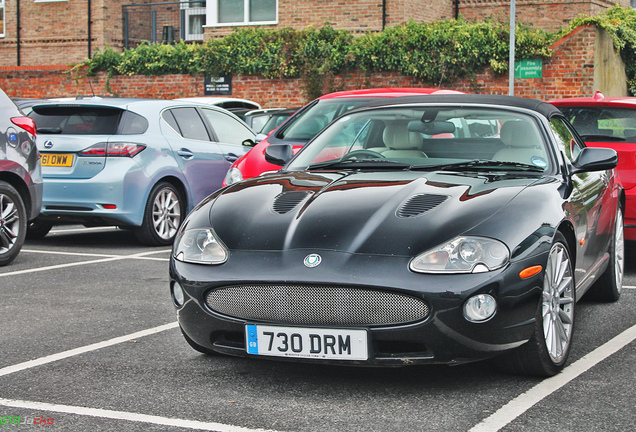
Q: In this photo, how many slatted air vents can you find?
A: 2